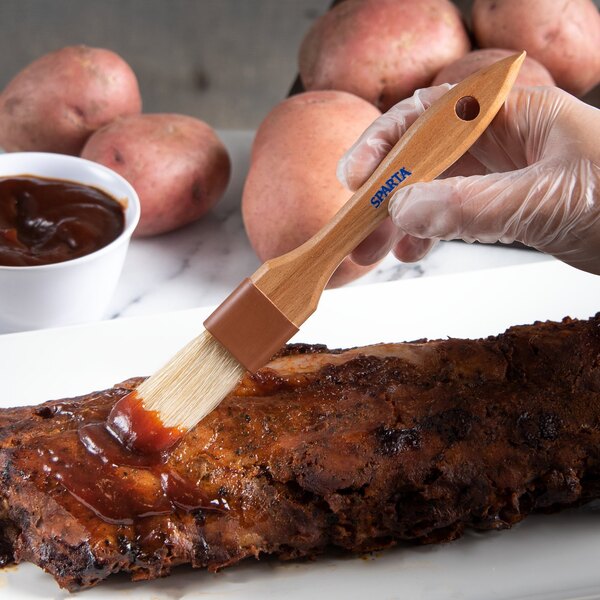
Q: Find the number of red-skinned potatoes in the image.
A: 6